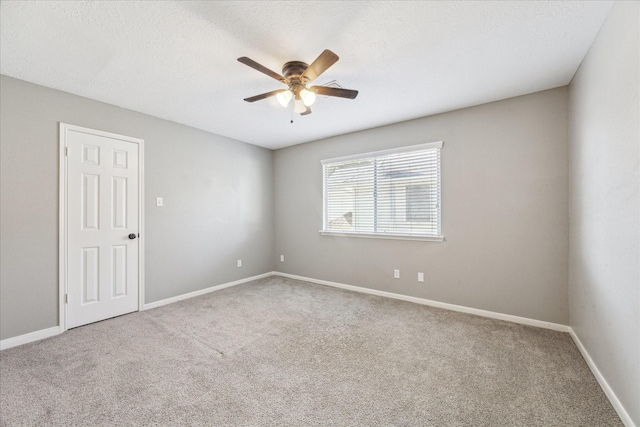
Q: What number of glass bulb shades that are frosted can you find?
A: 3